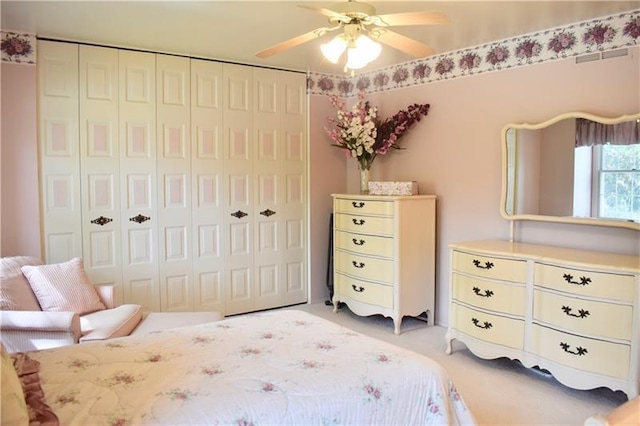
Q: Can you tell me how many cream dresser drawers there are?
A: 11